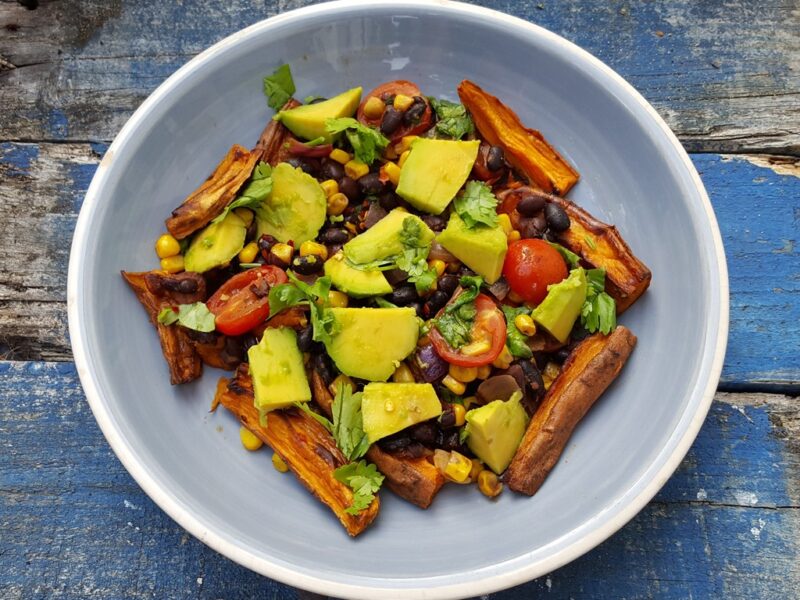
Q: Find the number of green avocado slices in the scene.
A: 12